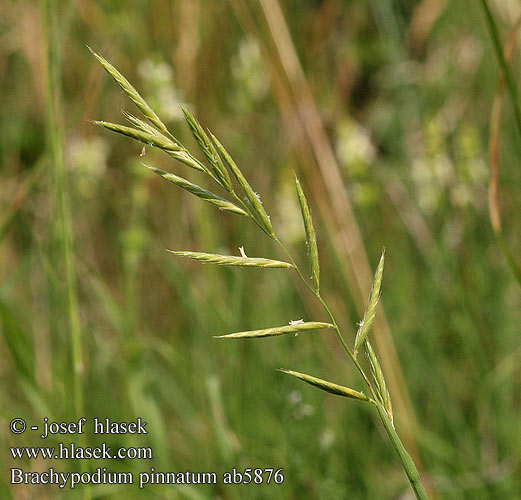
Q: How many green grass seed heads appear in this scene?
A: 12